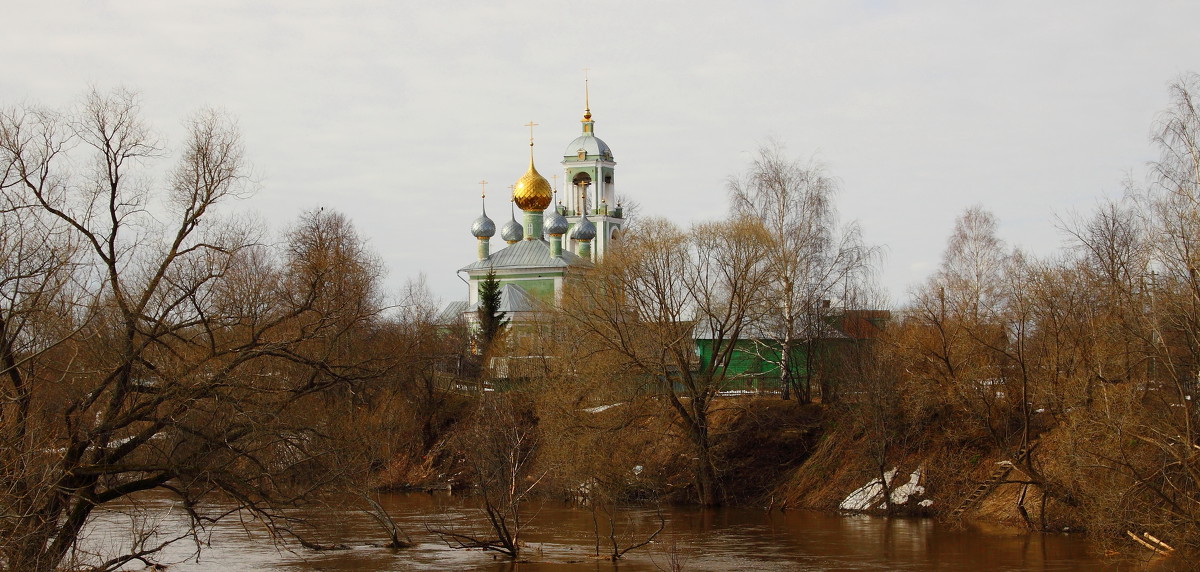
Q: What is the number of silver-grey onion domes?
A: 4